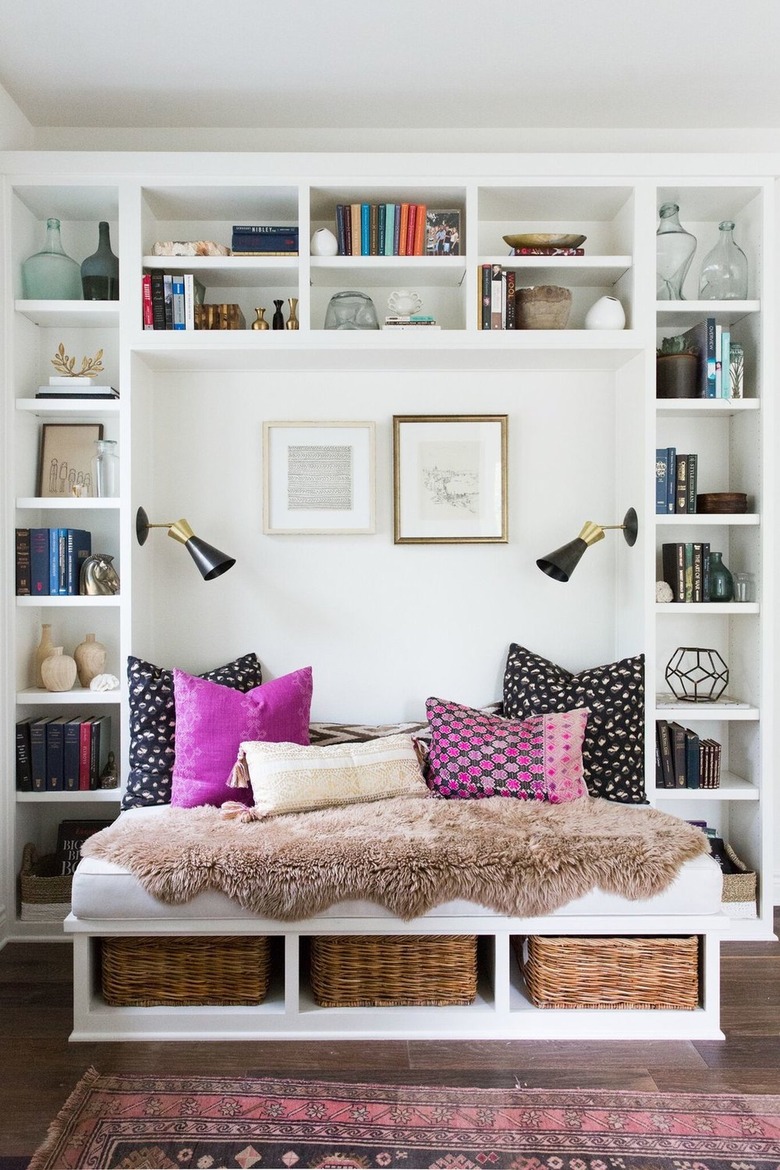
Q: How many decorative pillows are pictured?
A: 6